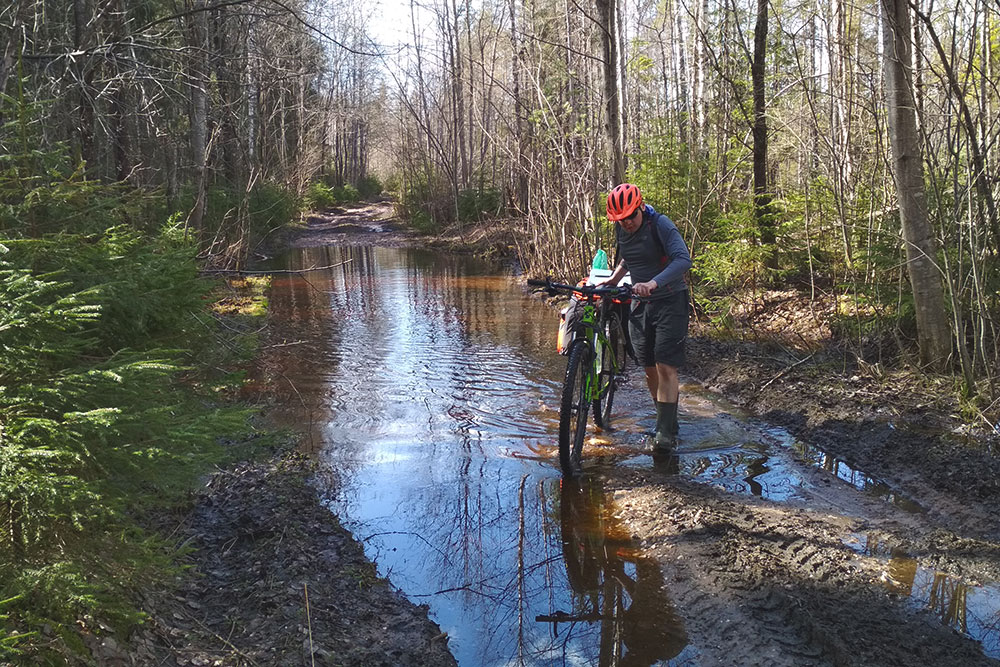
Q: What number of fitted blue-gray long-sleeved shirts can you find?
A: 1